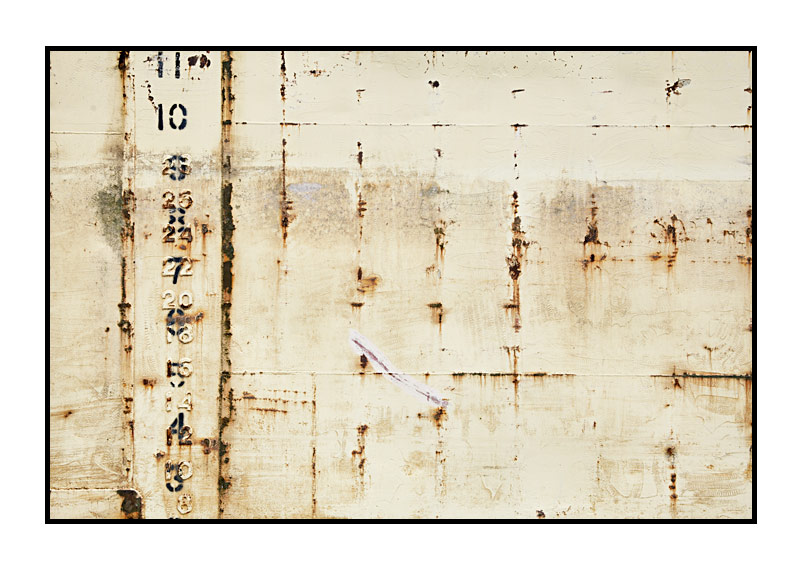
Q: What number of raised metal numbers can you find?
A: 11